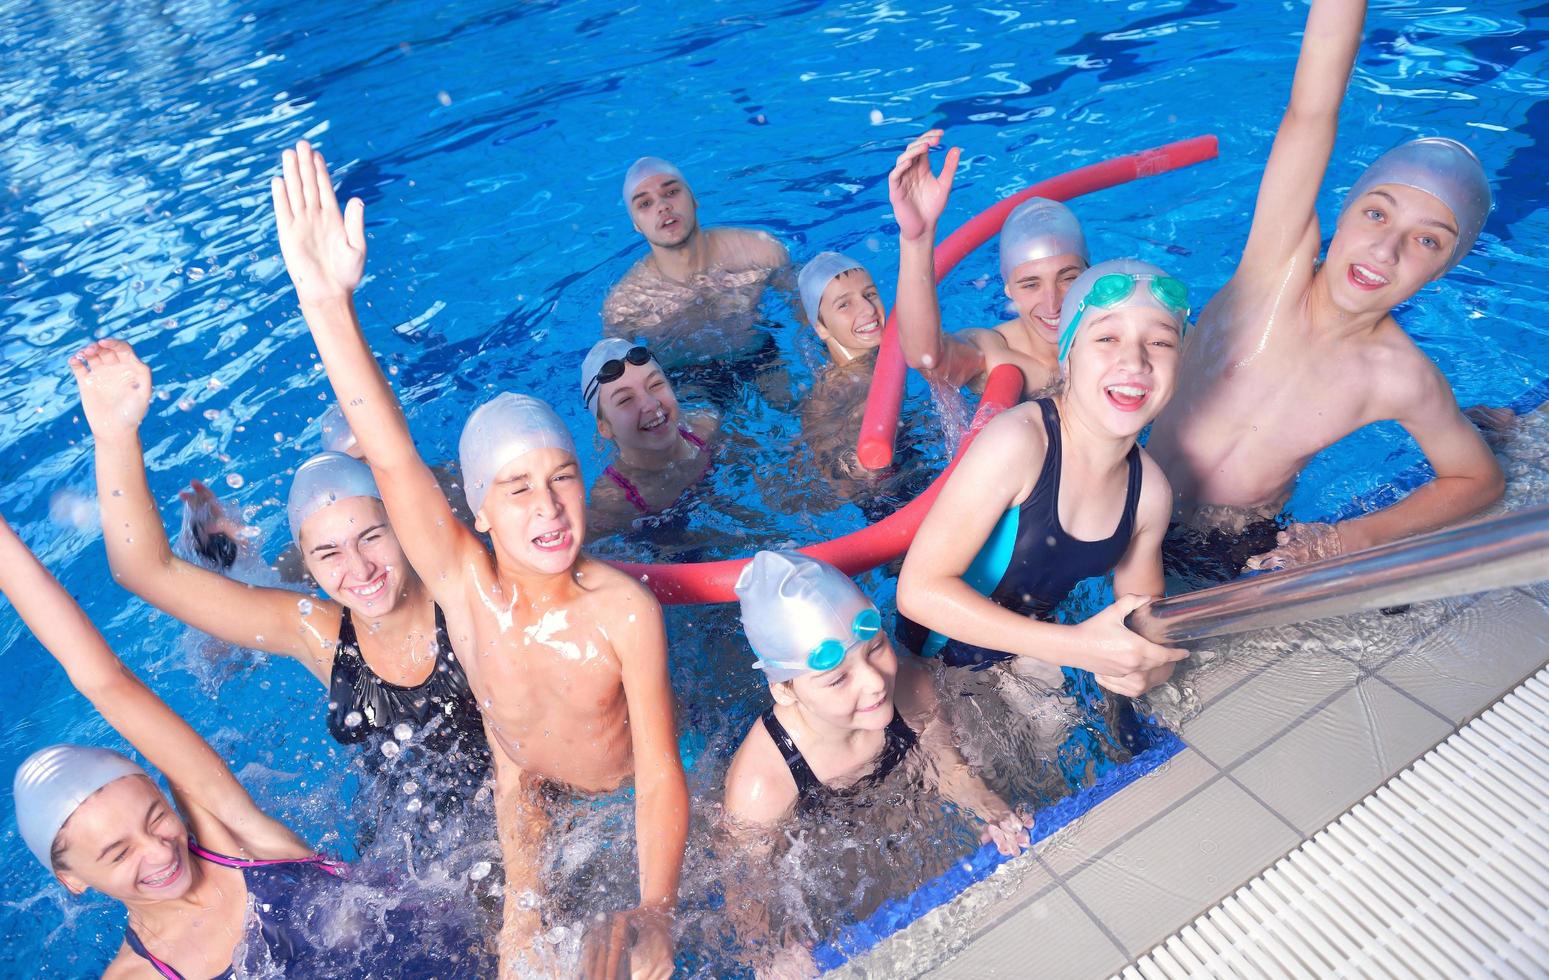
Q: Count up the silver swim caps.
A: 11